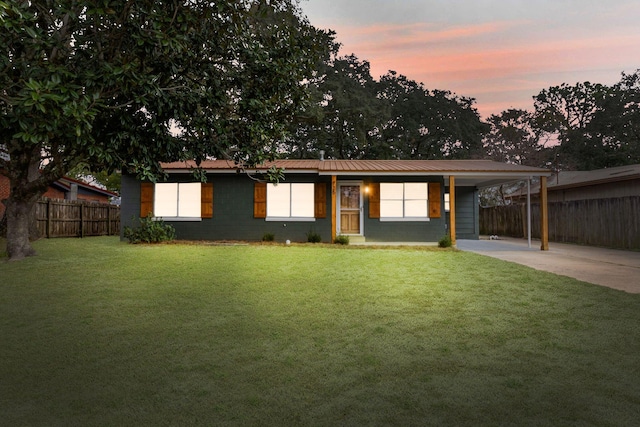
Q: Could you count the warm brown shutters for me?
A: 6